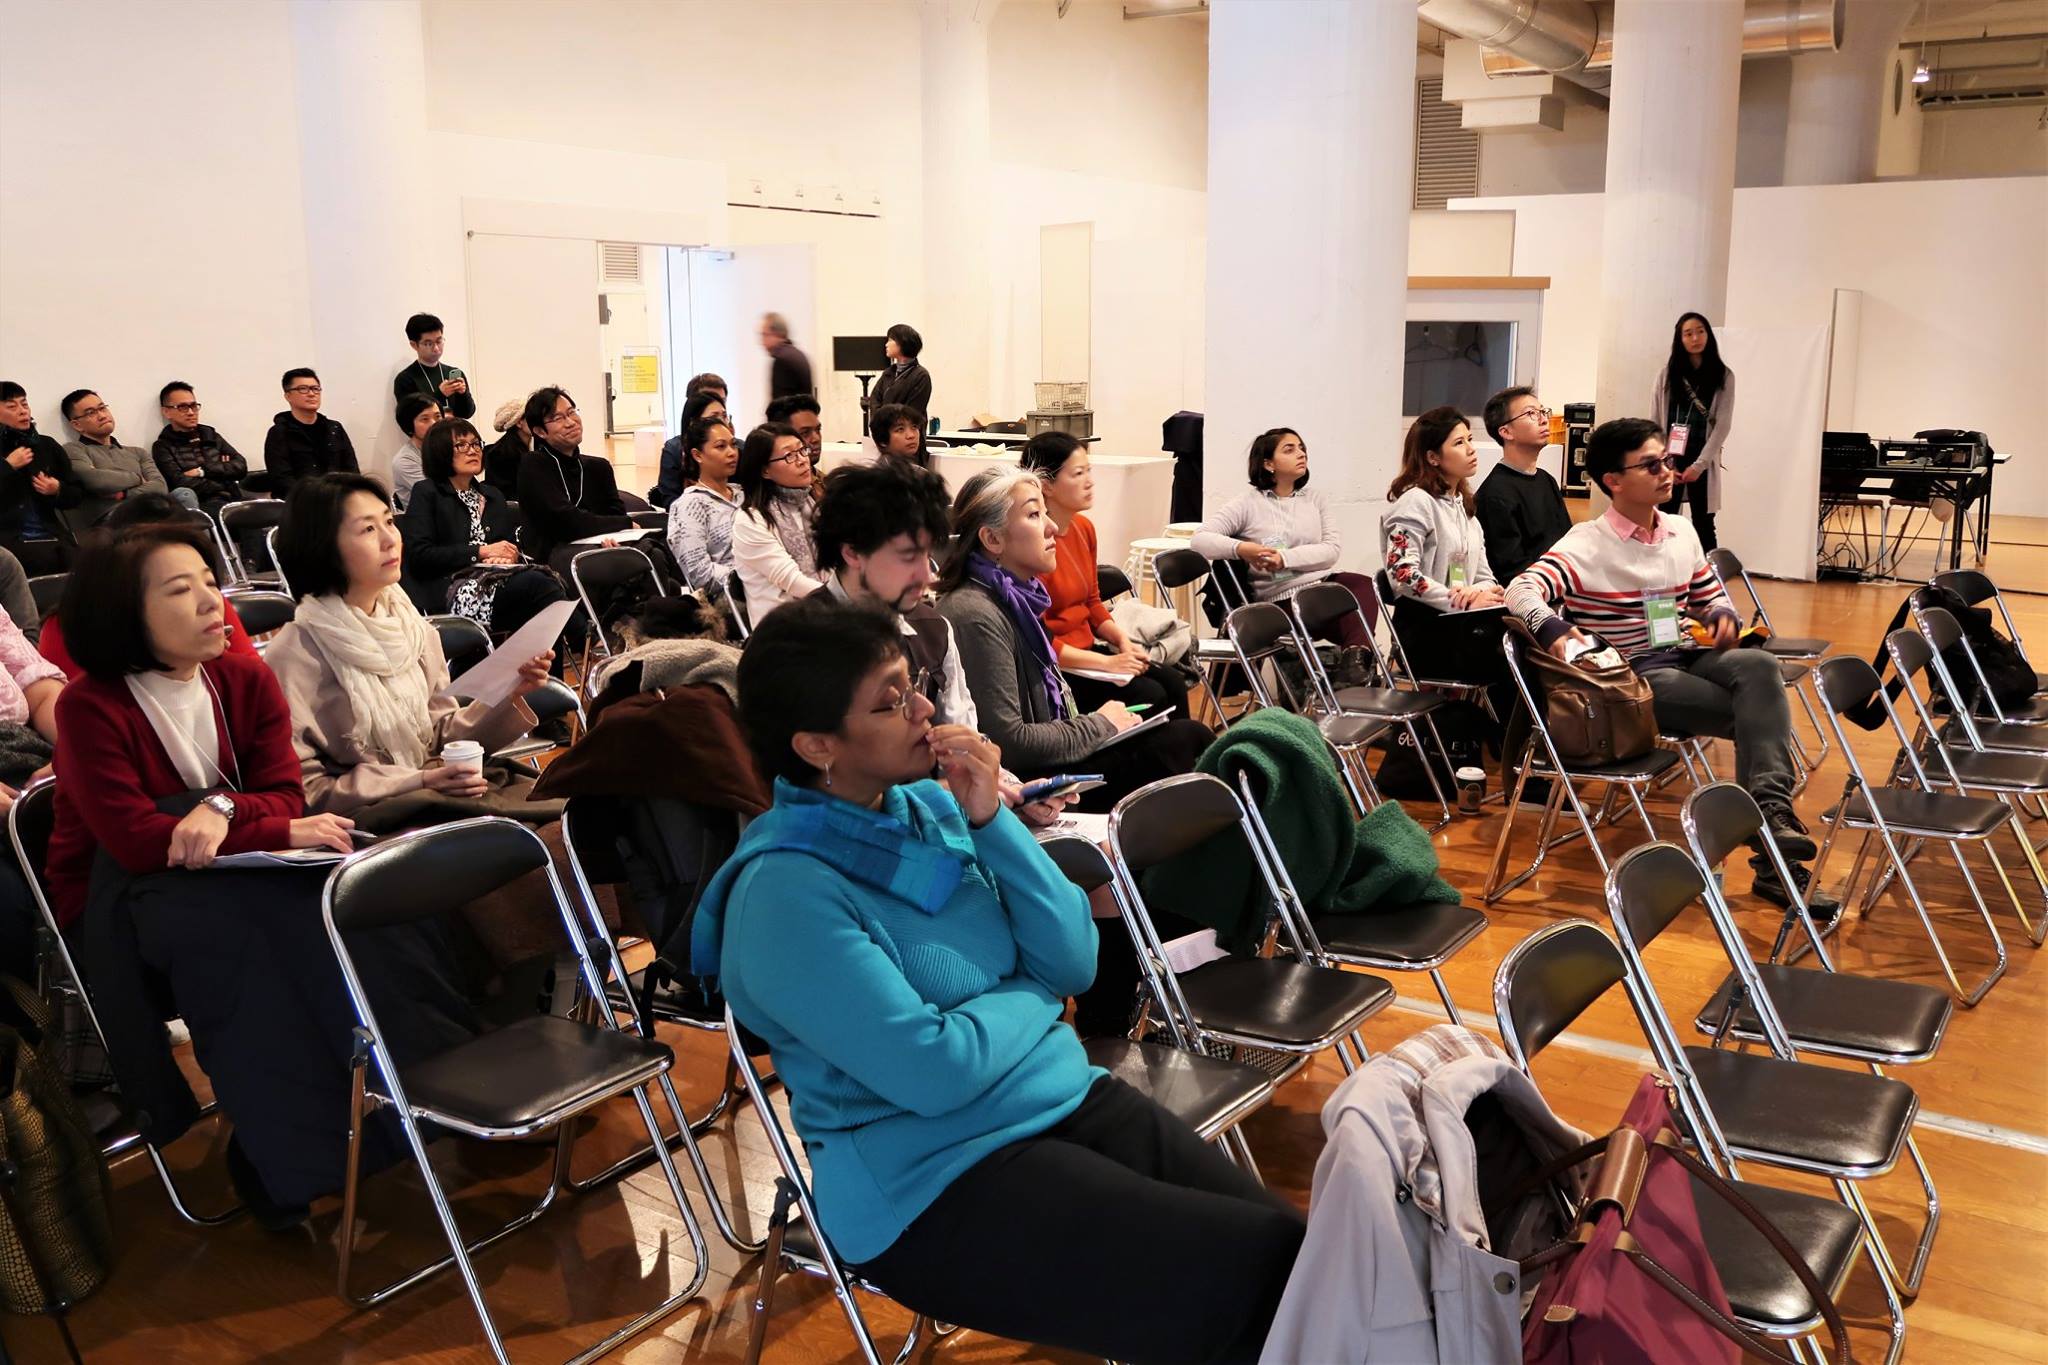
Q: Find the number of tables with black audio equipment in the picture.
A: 1